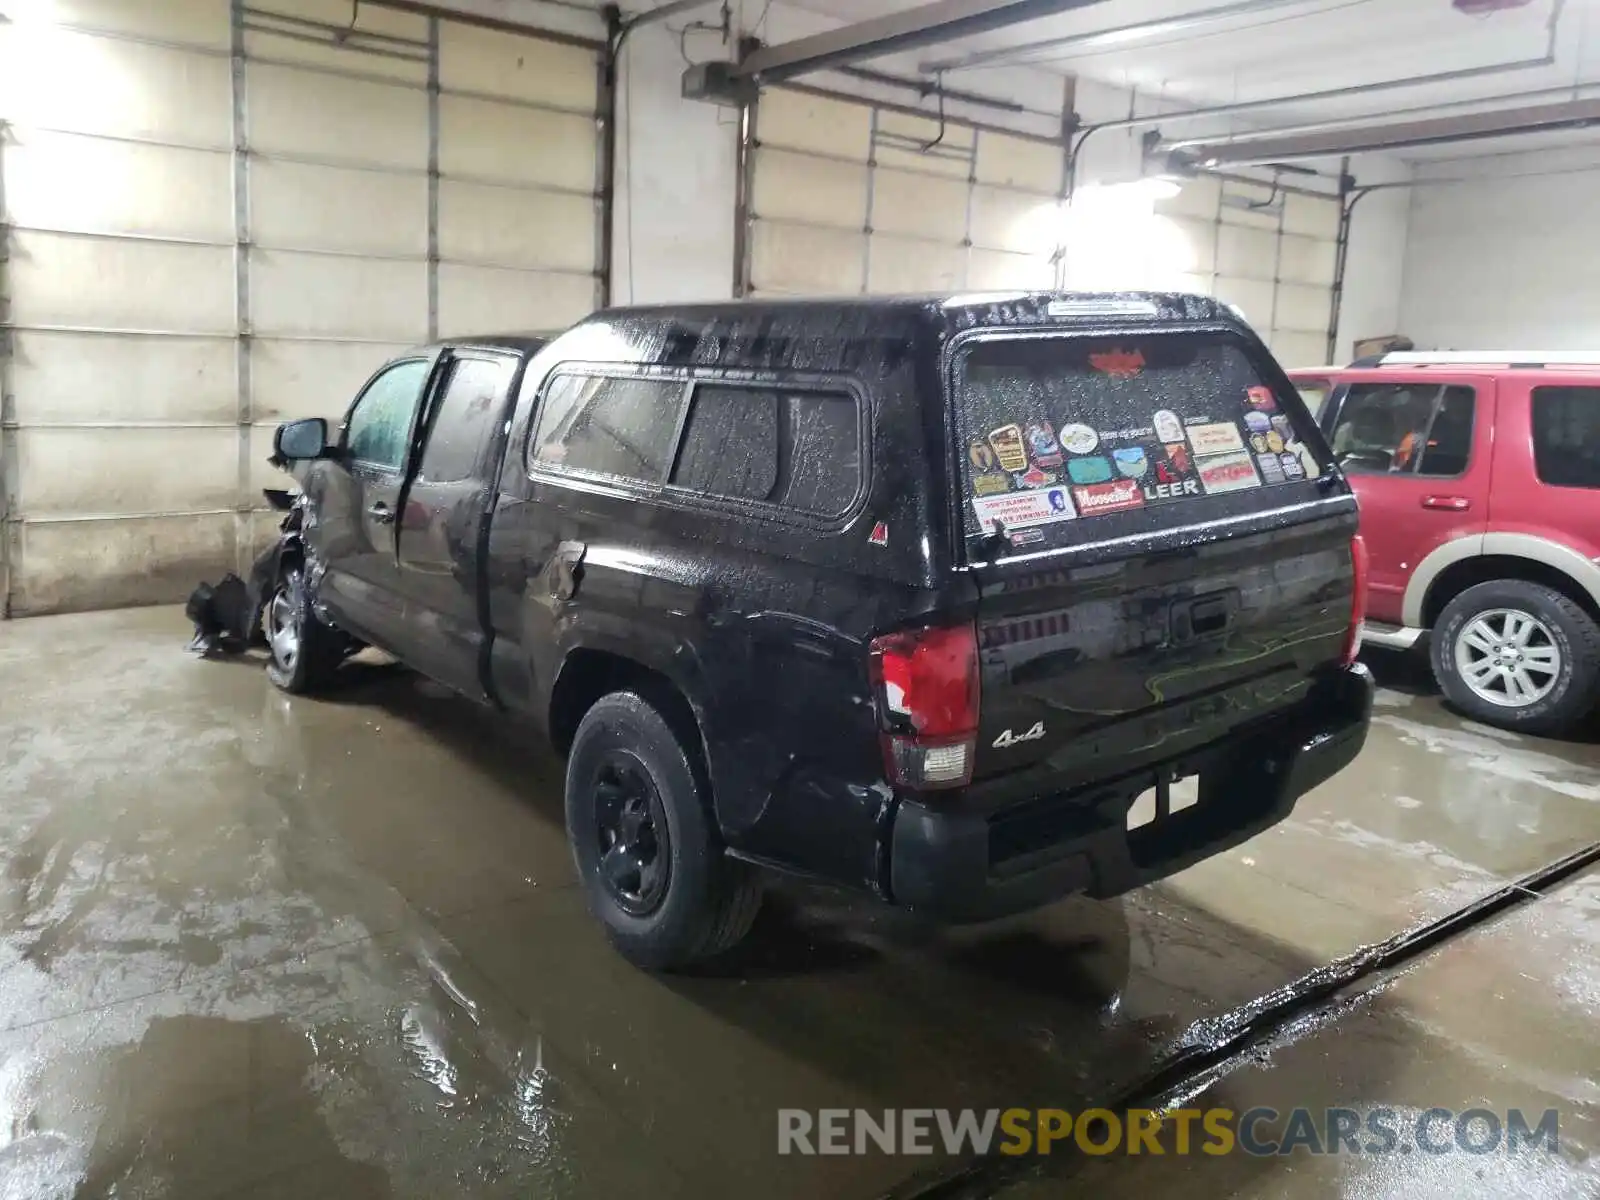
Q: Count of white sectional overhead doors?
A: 3